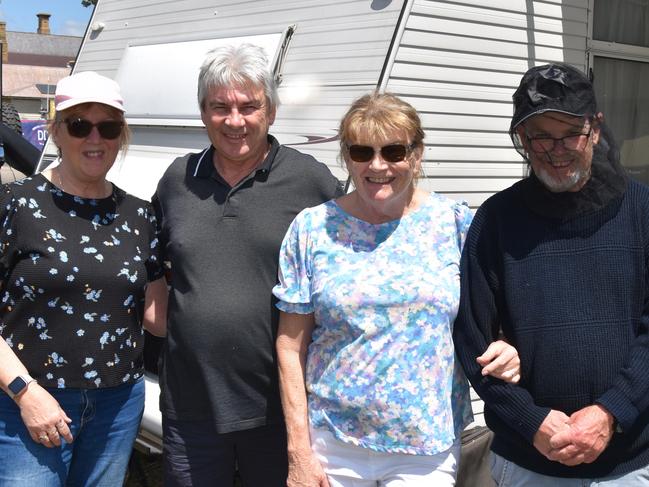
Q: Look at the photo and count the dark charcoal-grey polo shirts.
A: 1